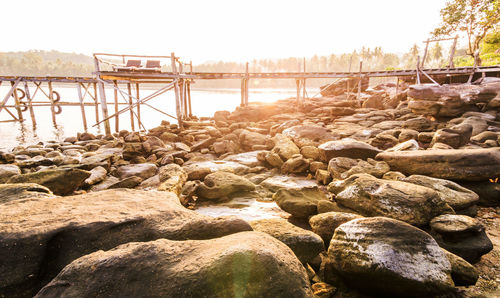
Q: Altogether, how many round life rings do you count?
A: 4